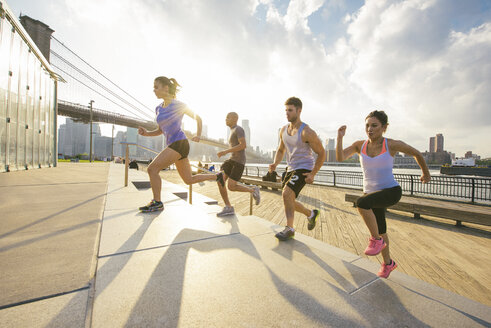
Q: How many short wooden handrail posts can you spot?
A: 3